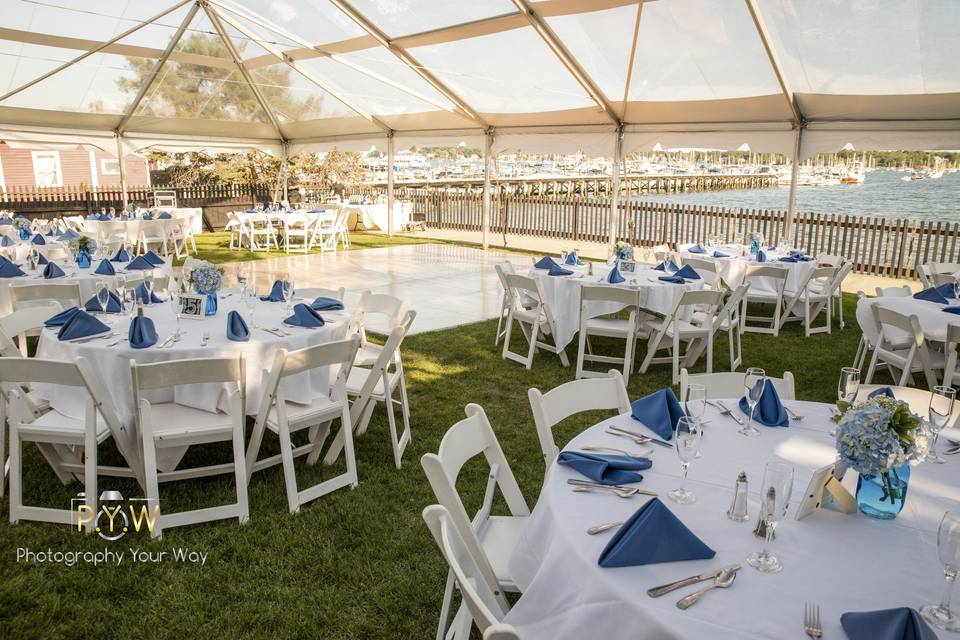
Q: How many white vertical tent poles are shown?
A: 6